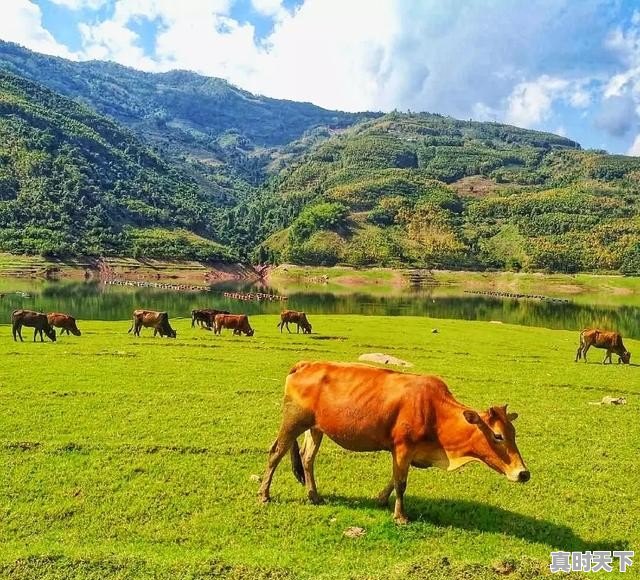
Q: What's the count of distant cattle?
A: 7